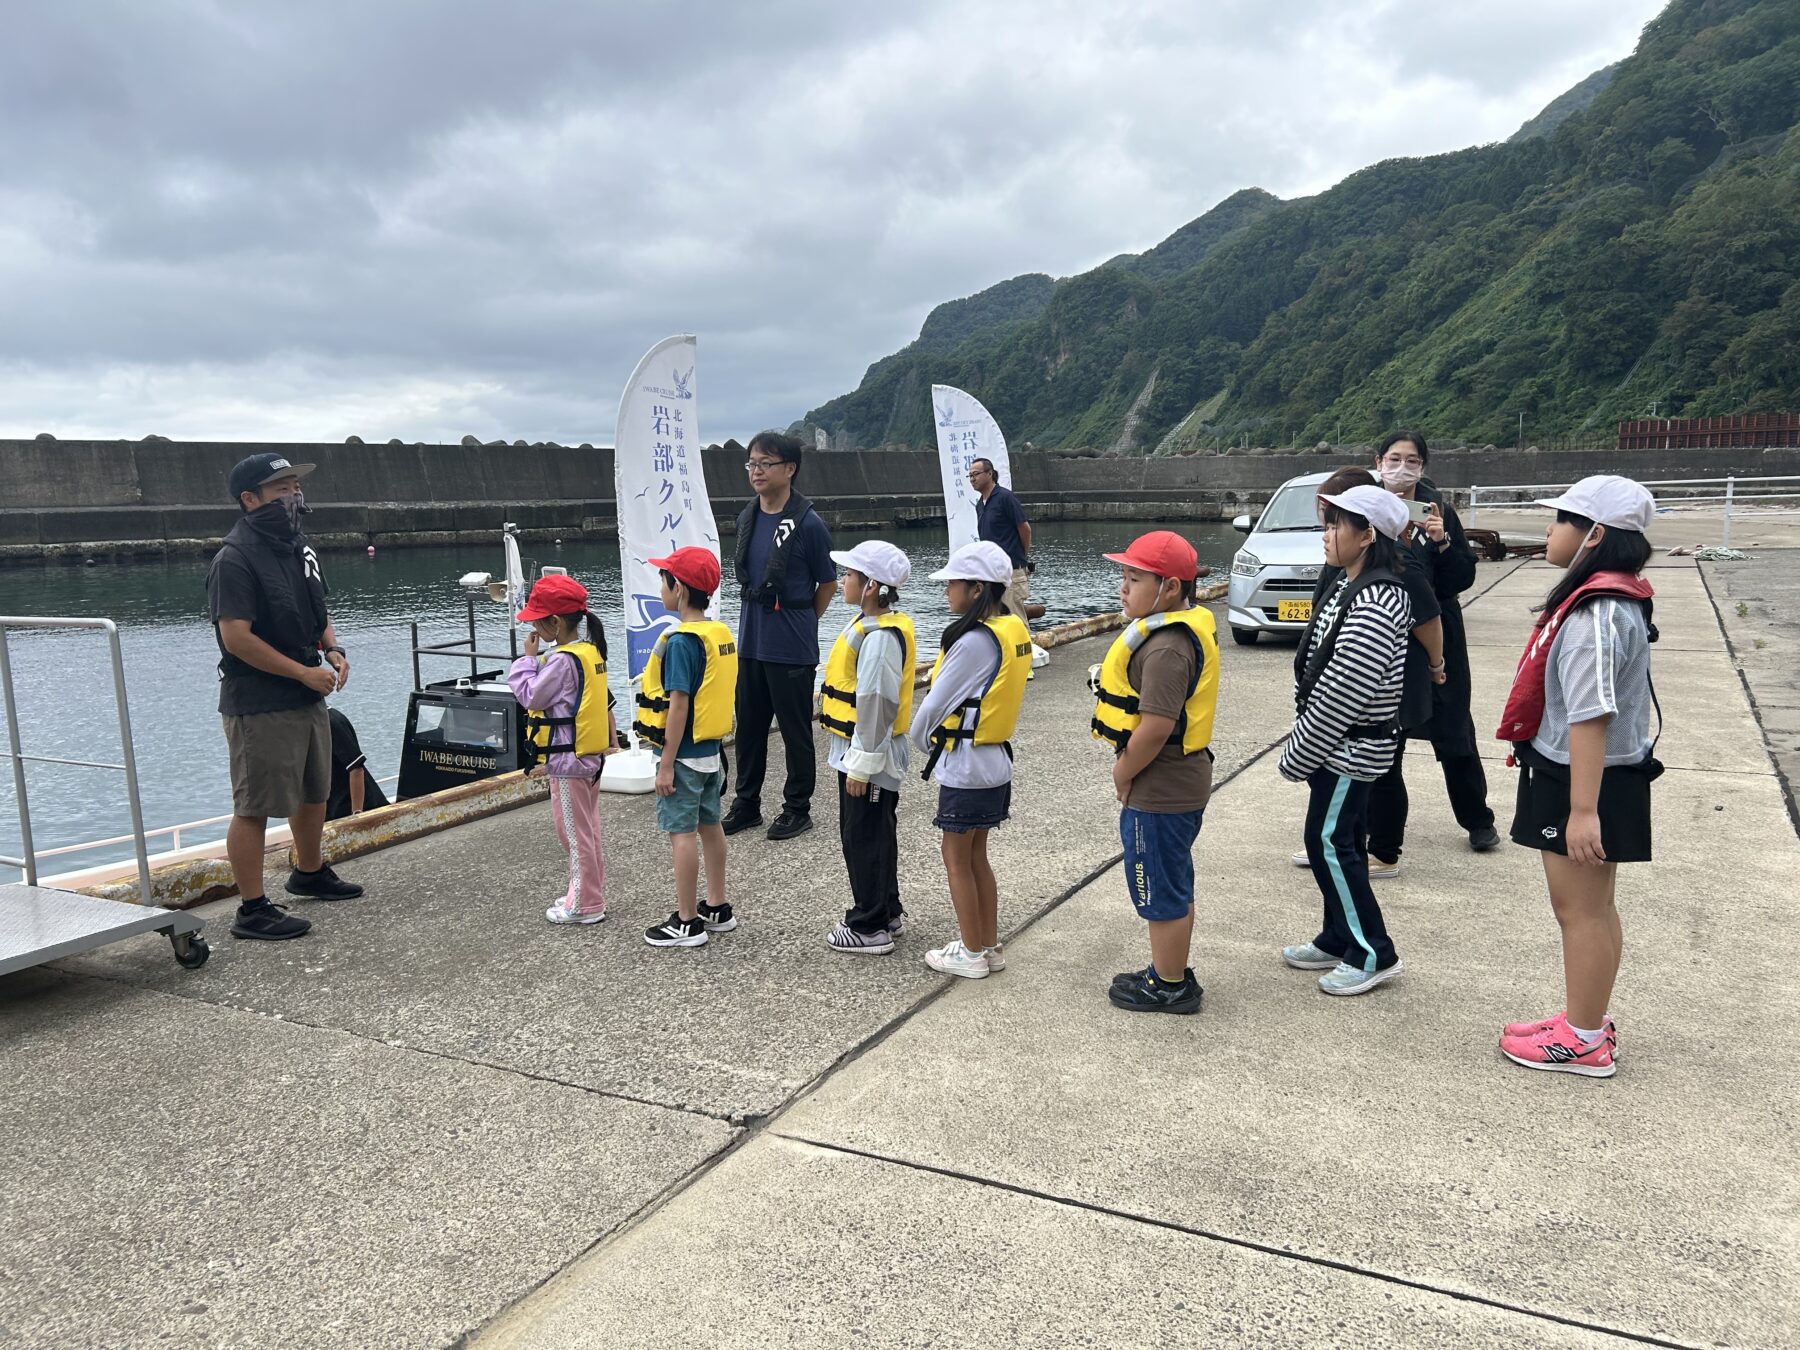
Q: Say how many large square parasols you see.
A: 0